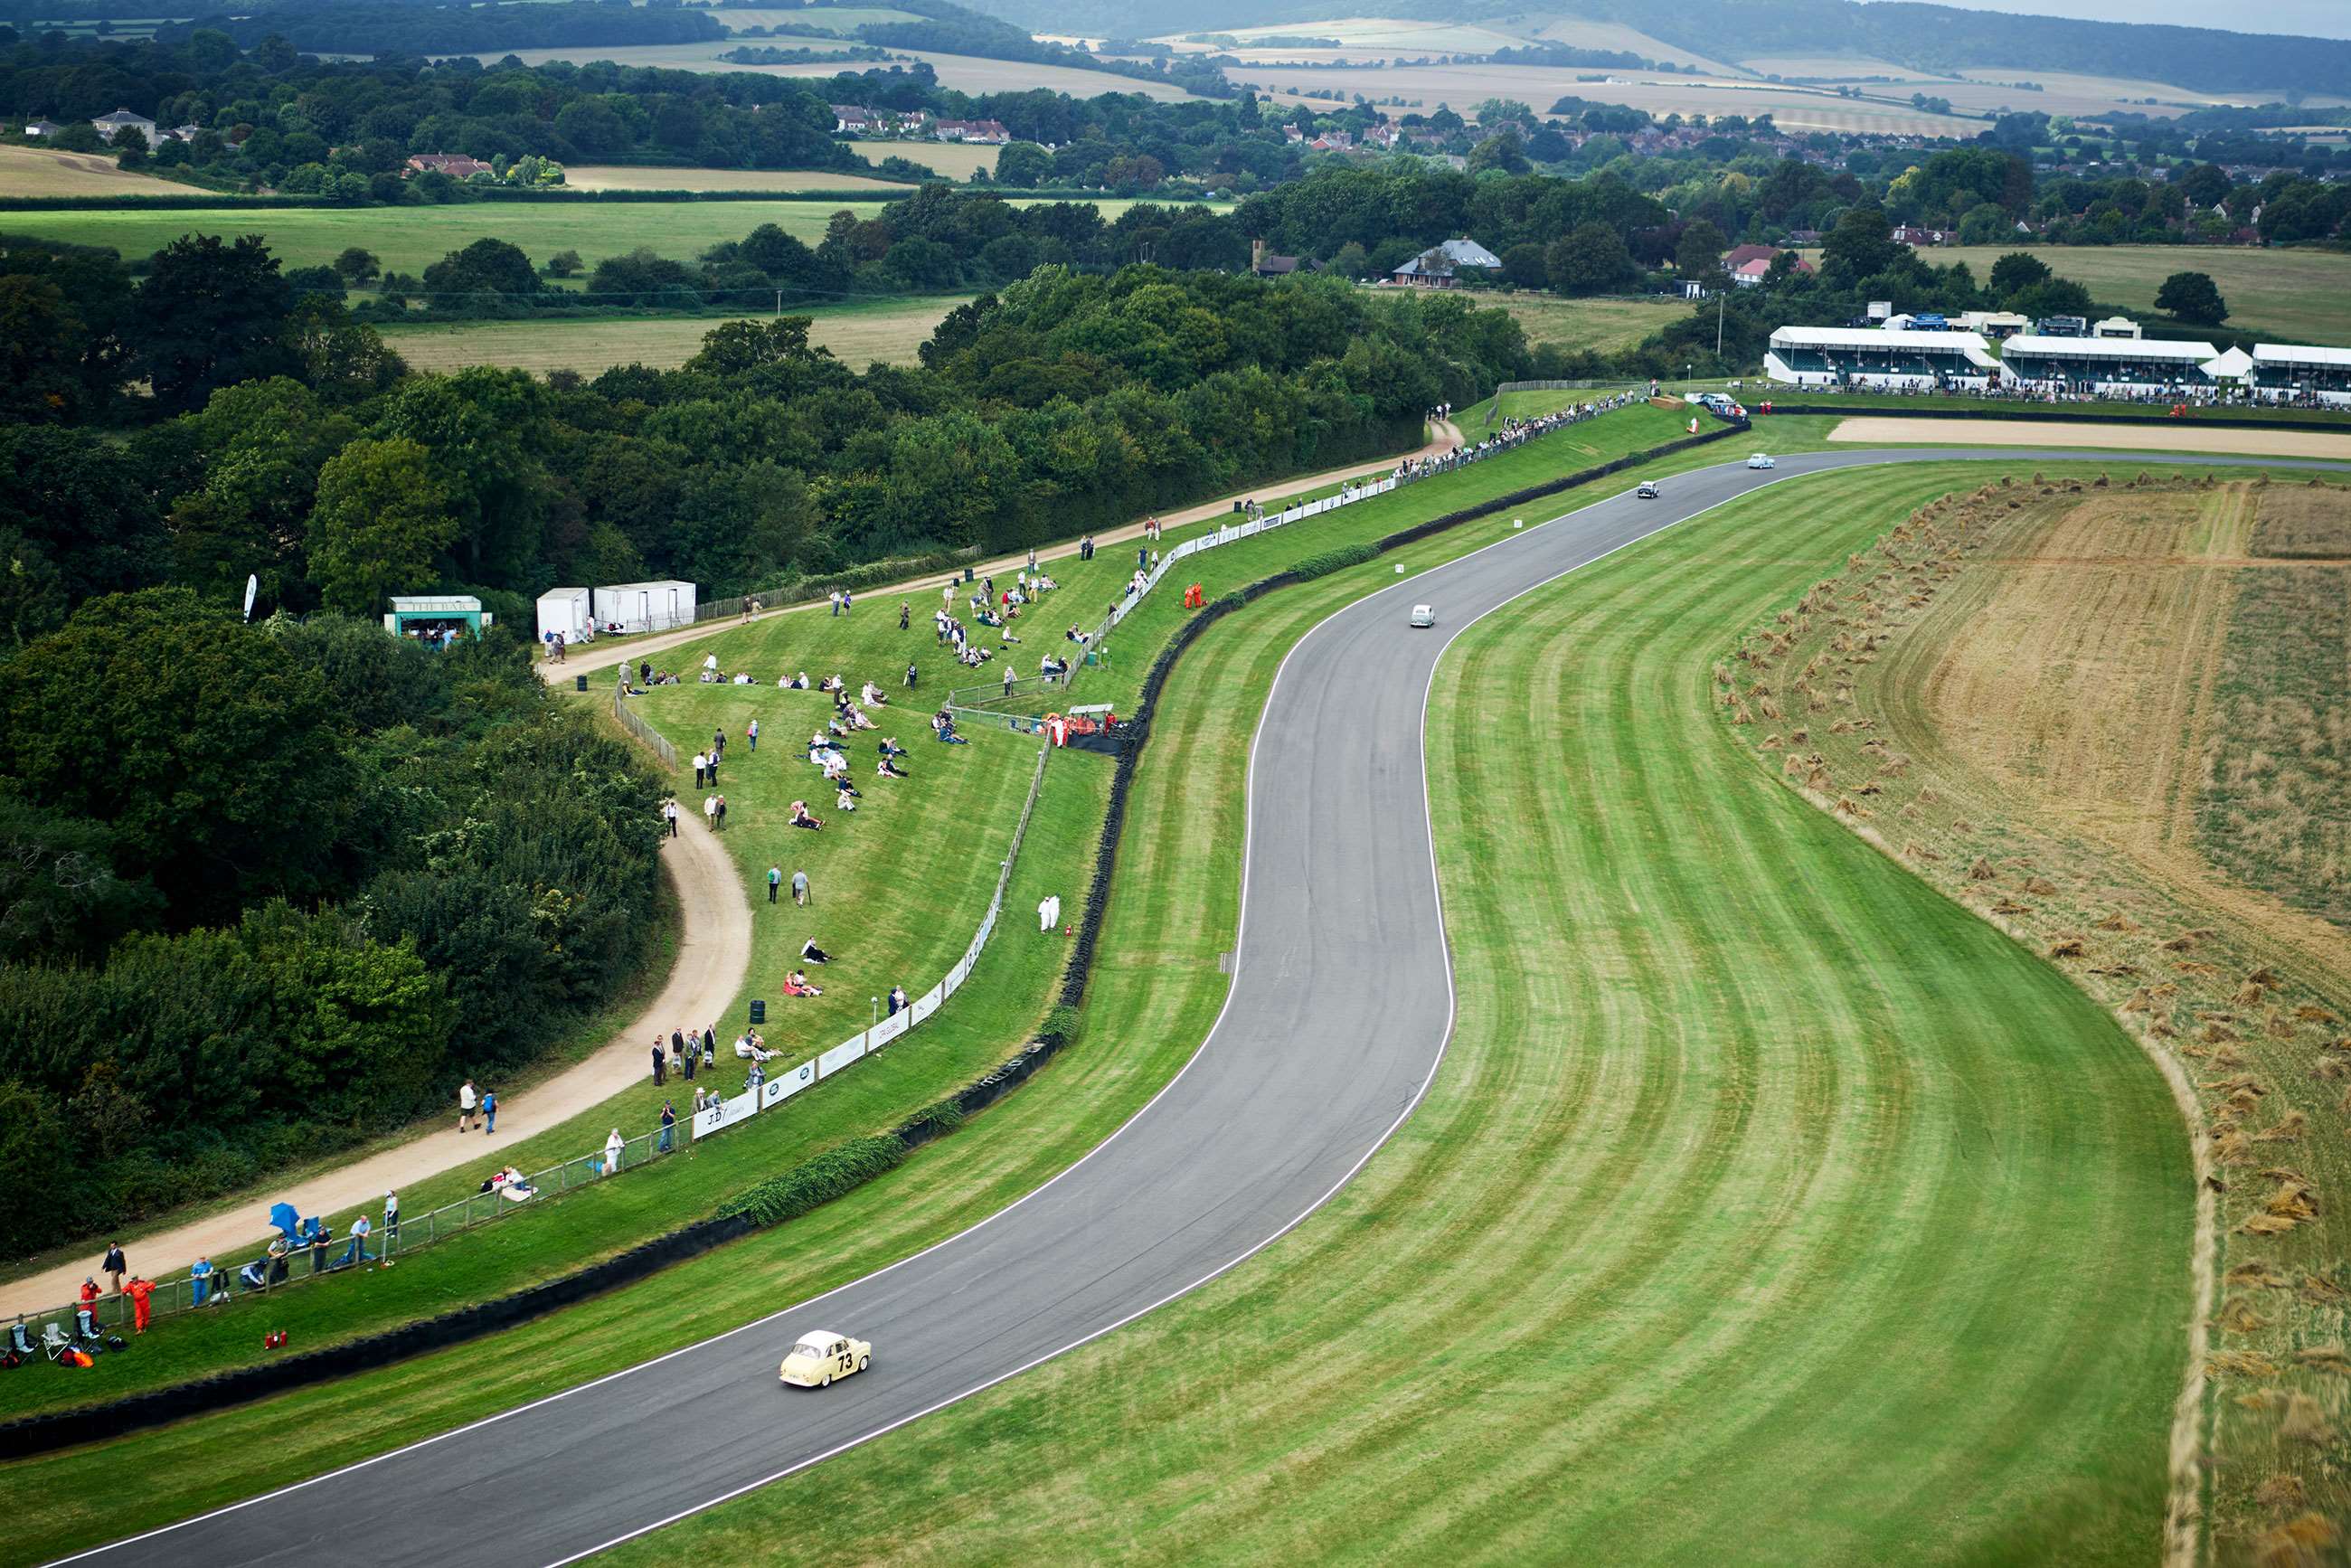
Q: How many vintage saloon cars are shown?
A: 4